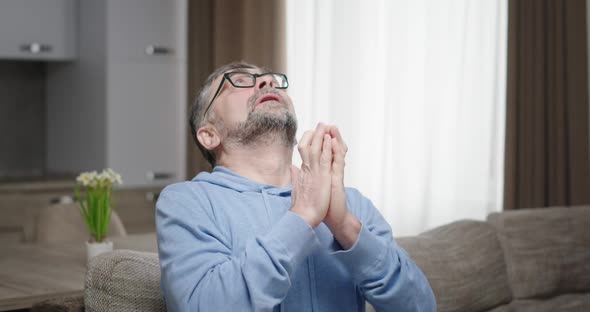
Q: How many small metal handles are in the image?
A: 5